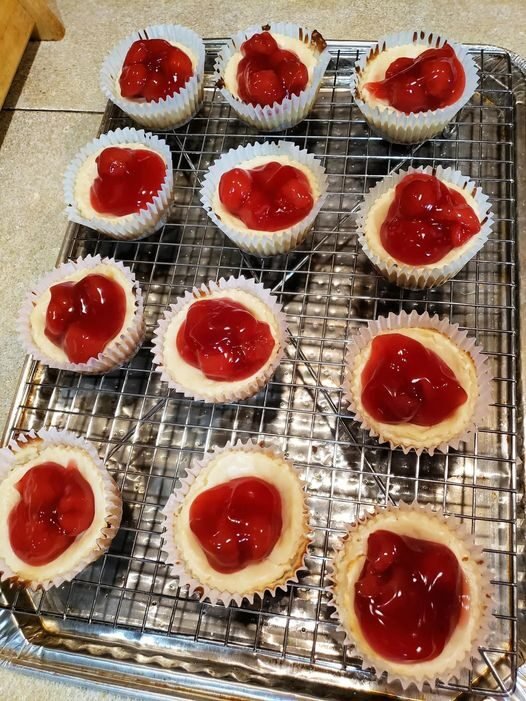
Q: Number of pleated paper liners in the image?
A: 12